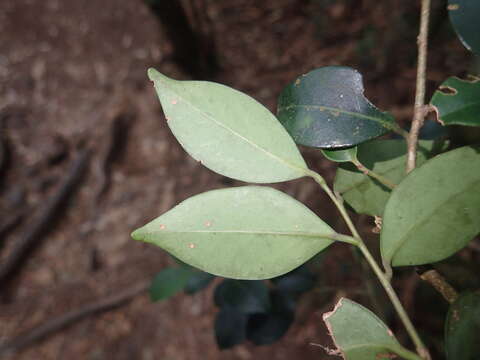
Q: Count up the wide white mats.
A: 0